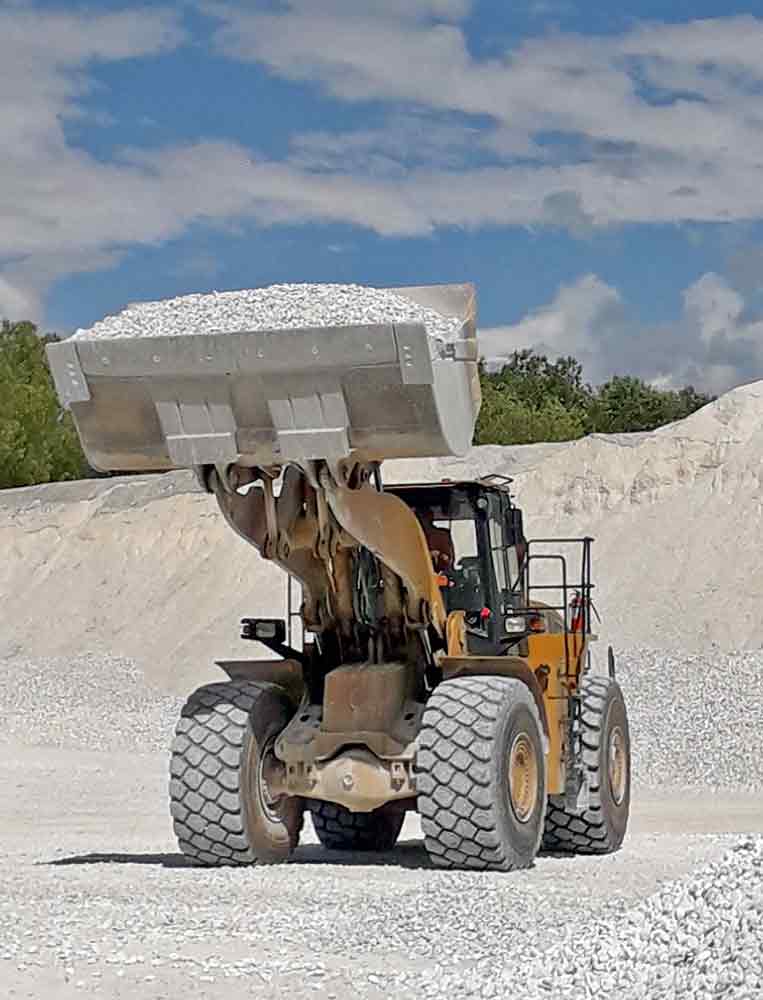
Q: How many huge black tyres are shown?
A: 4